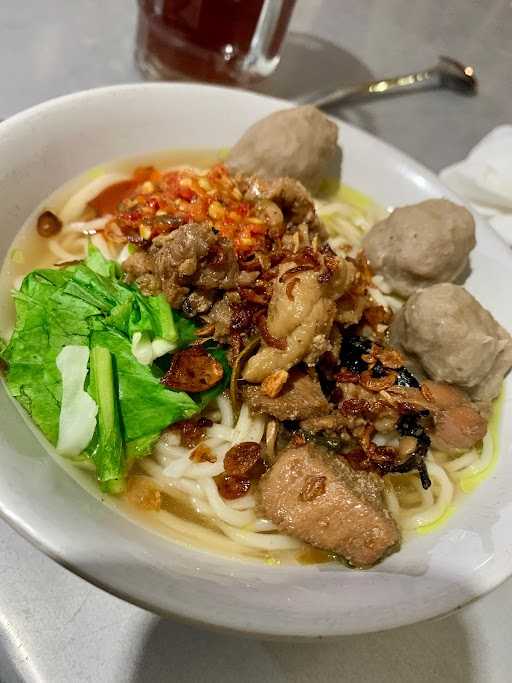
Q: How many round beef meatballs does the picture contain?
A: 3